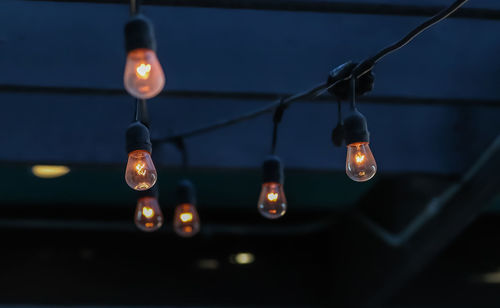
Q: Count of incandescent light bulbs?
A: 6